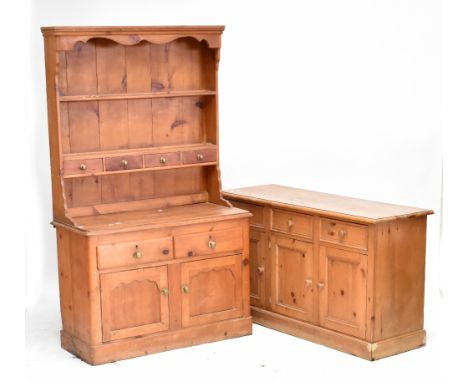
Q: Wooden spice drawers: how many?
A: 4